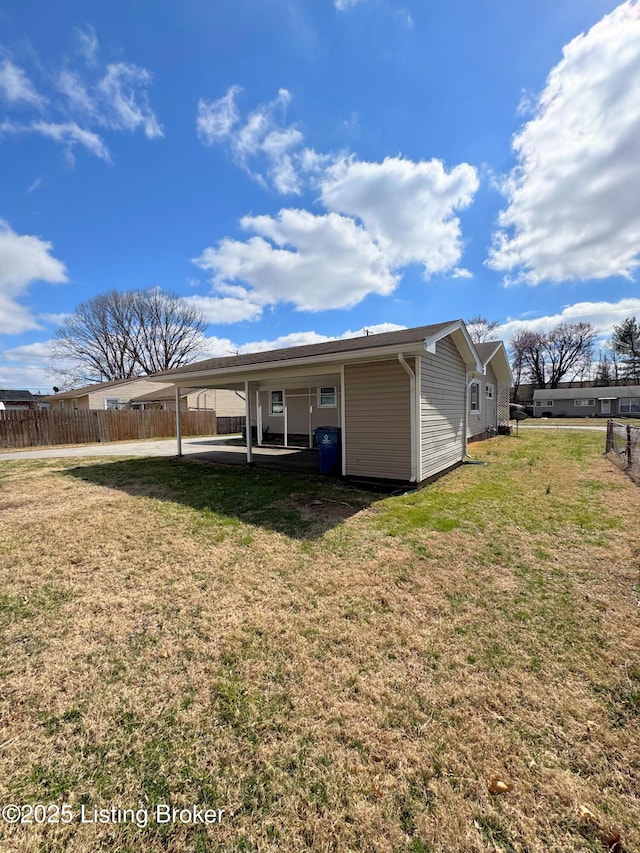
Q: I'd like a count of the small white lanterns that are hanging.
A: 0